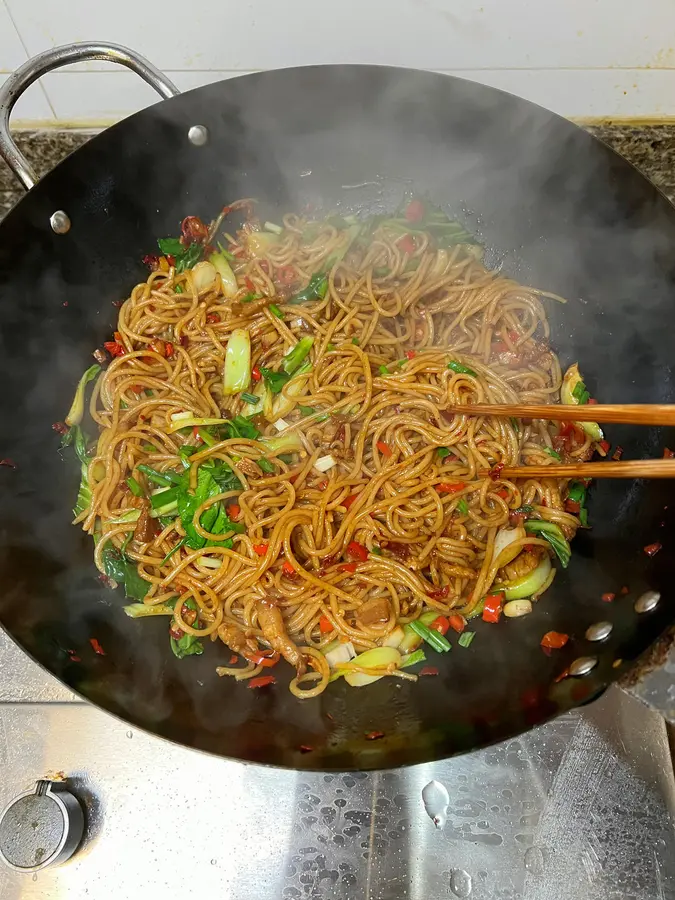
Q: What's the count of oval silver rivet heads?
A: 5